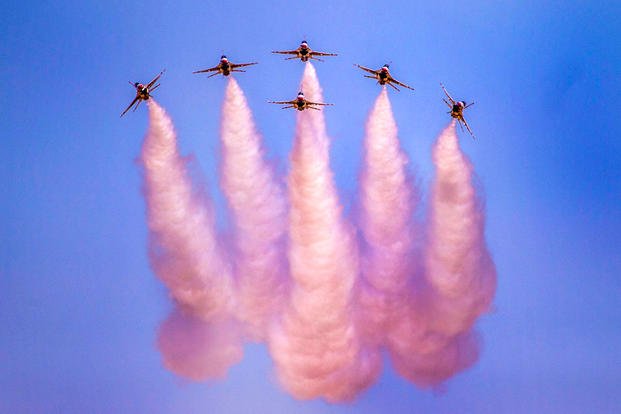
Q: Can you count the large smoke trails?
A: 5